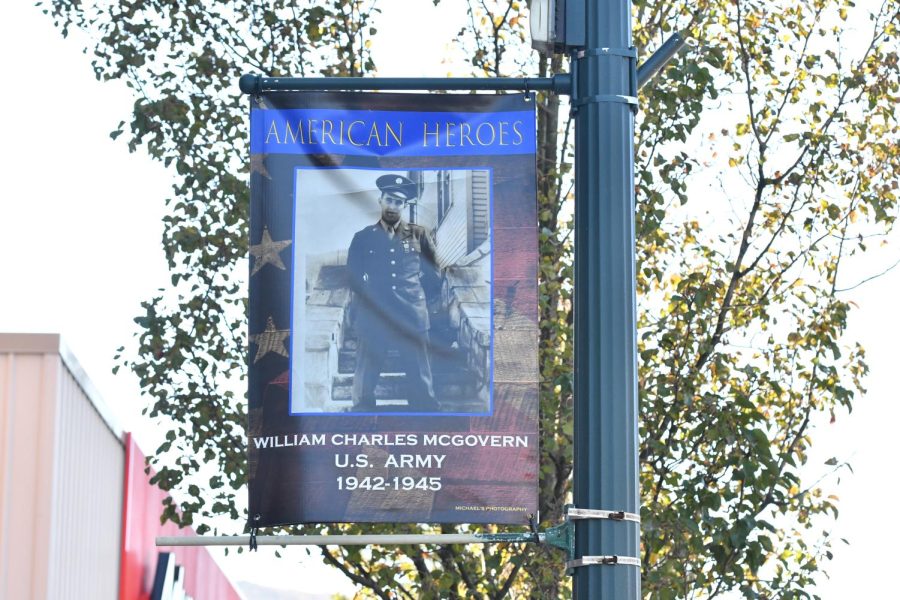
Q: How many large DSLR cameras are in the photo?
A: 0